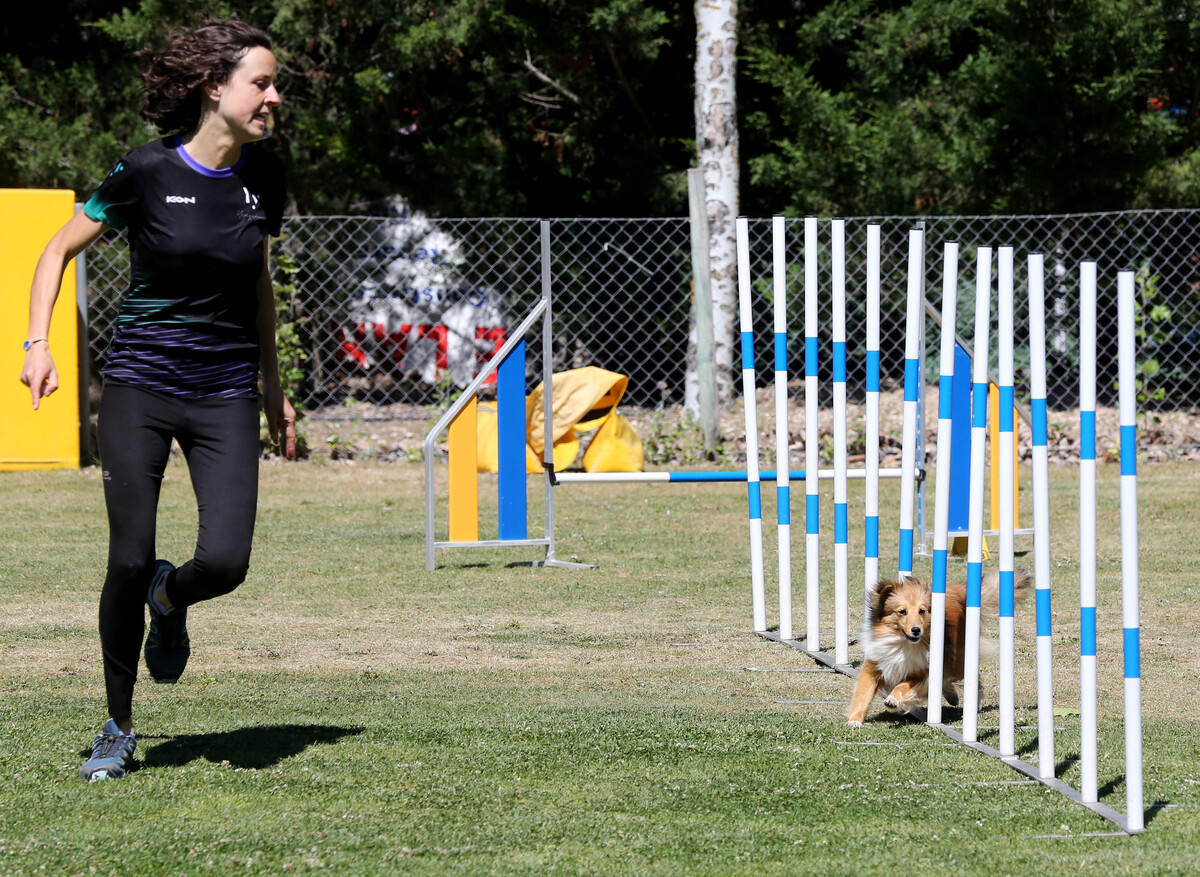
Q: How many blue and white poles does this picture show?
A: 12